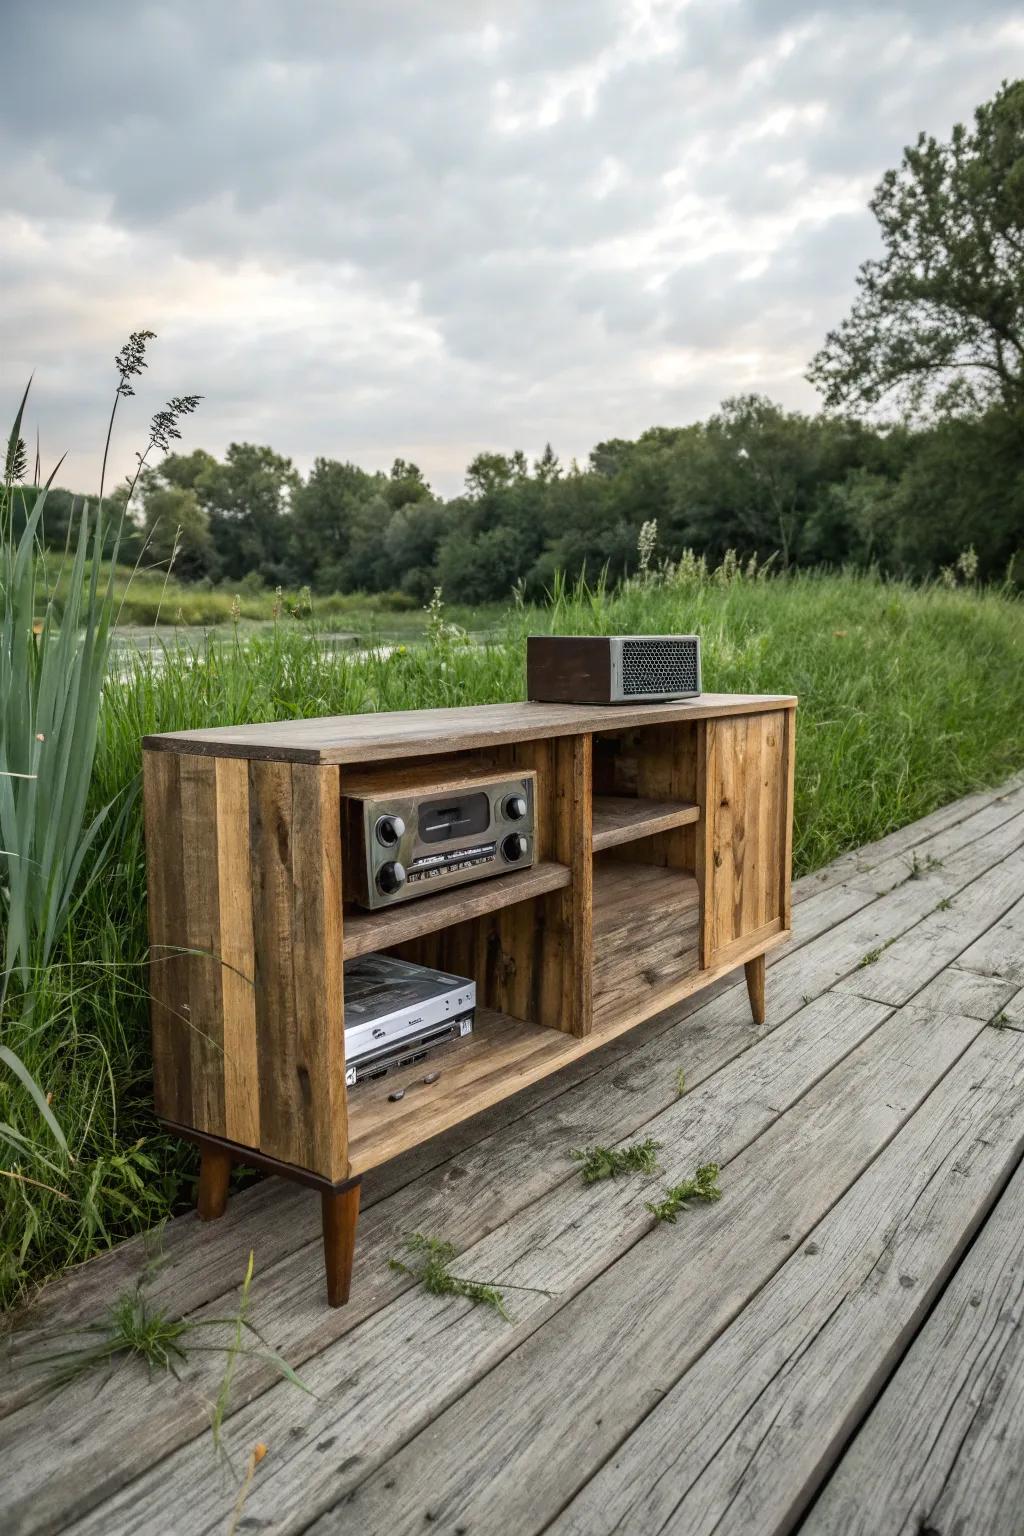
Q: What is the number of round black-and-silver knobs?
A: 4